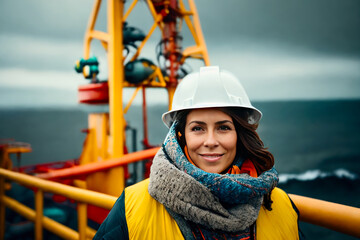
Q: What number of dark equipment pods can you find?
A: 2